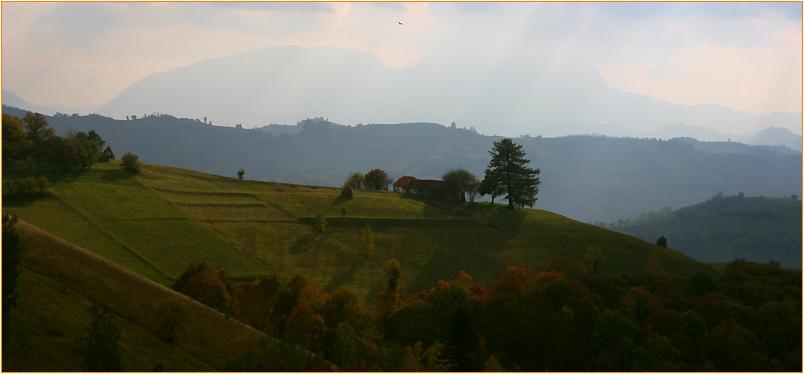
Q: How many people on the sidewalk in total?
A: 0